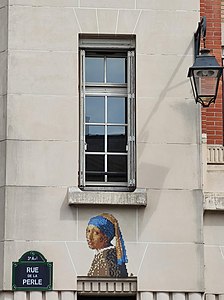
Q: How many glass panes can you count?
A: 8